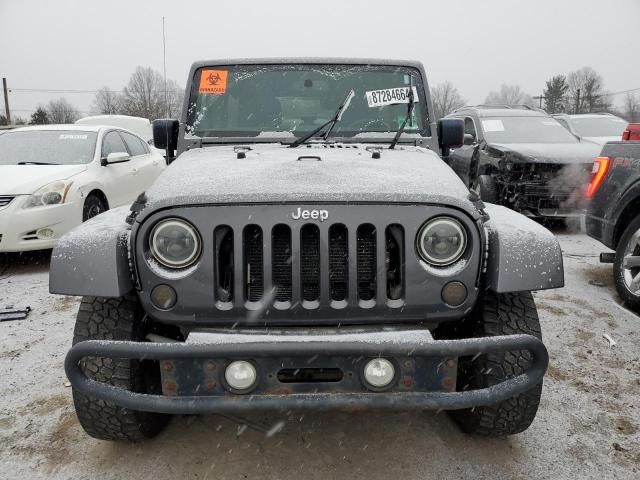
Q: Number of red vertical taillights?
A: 1